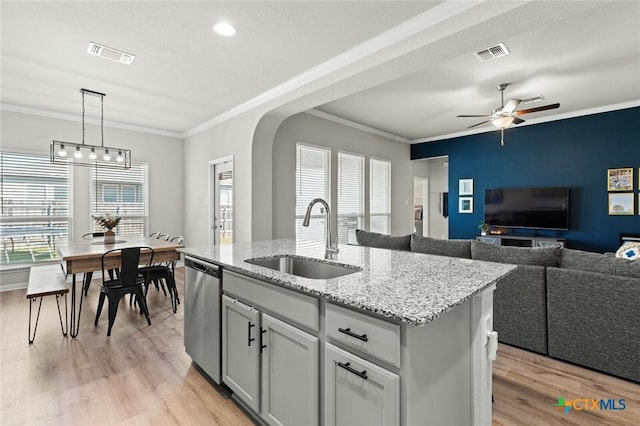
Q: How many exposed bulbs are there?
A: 5